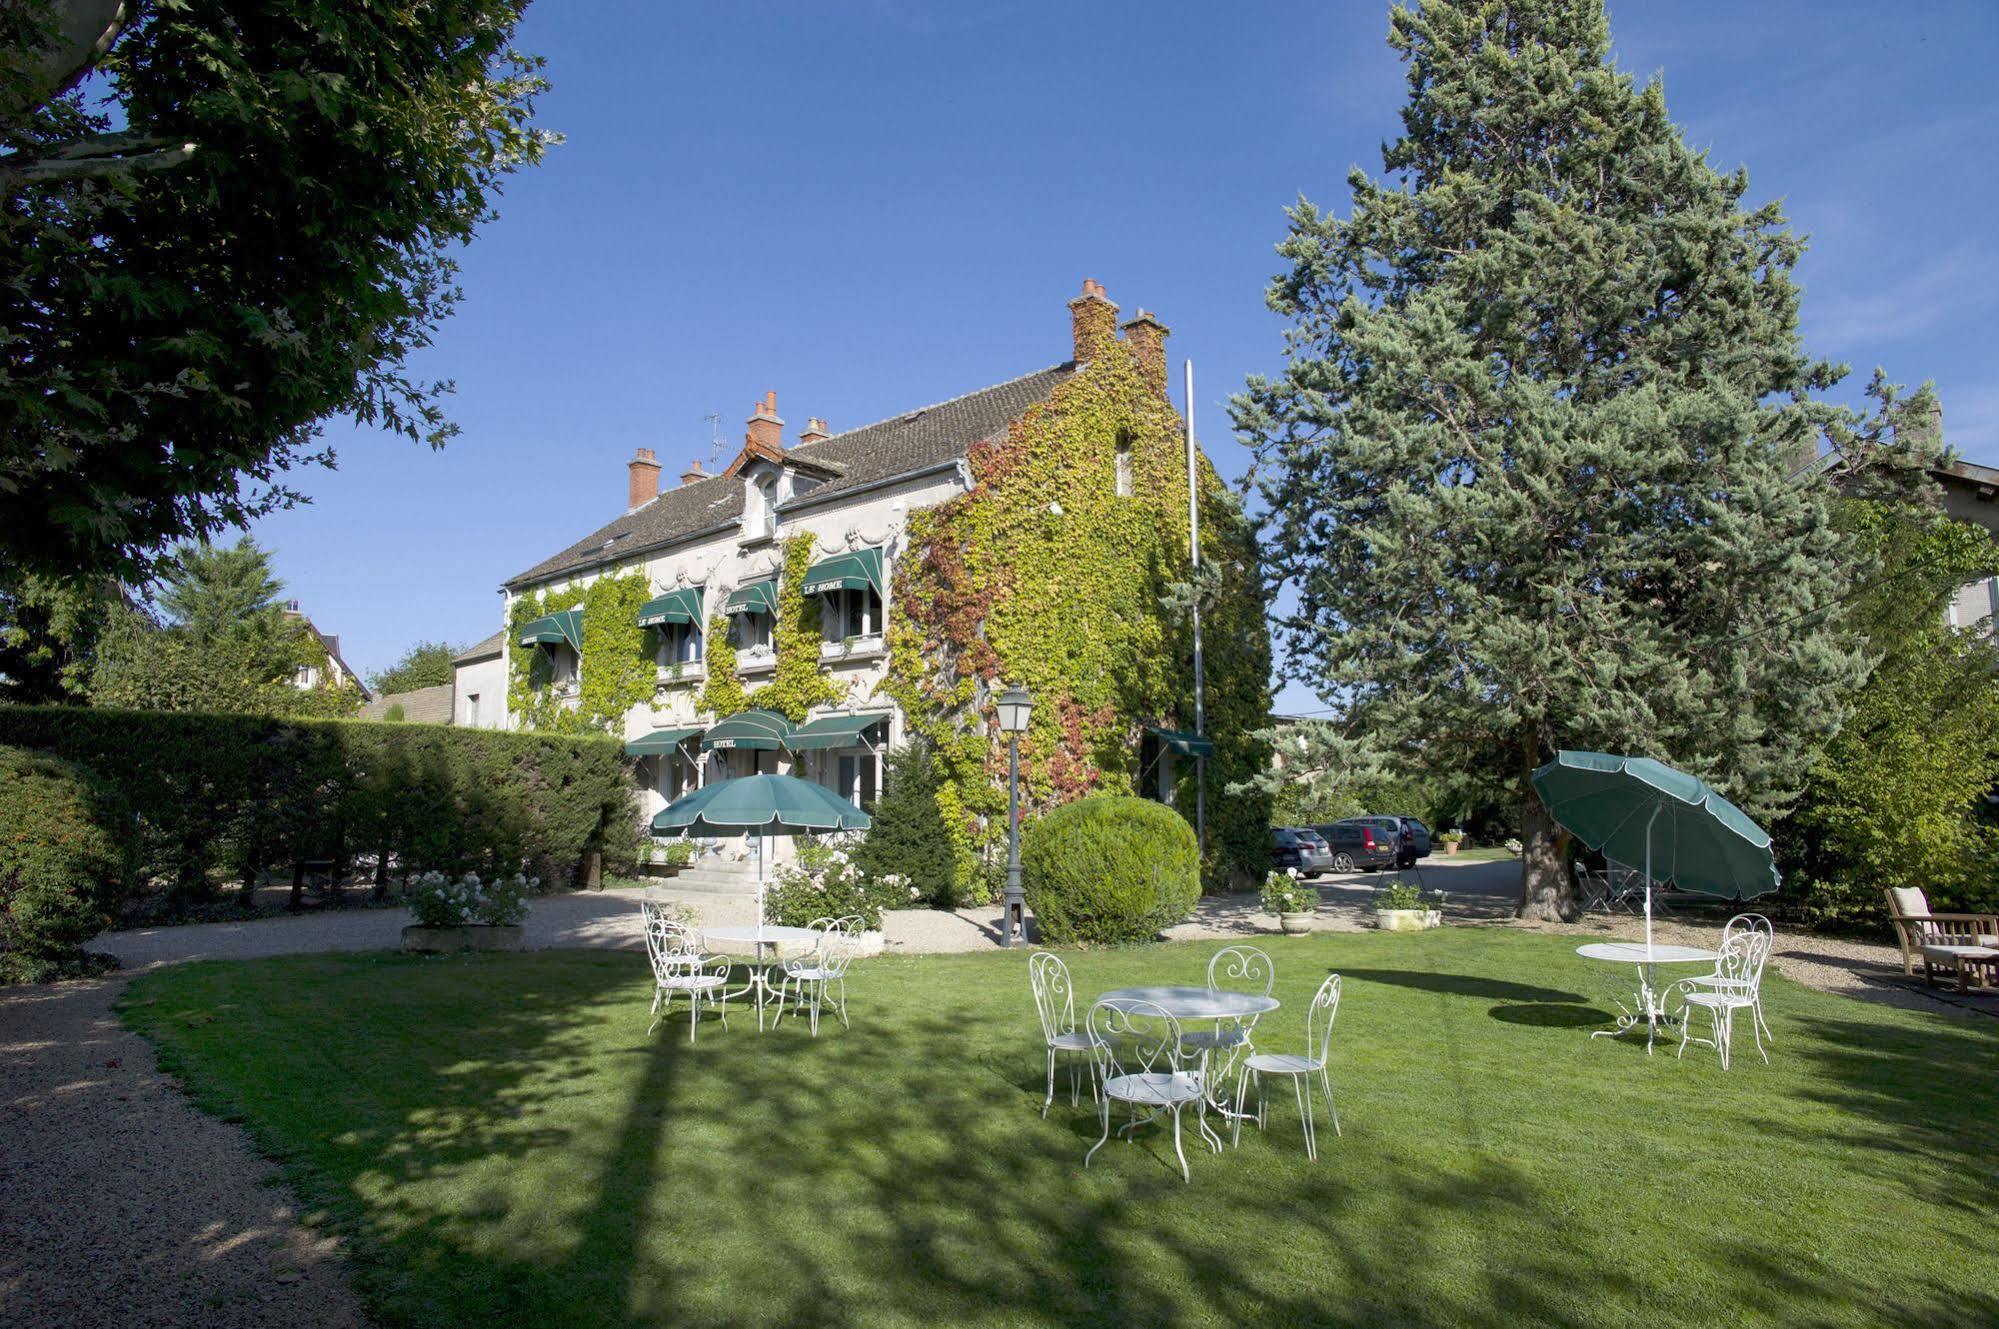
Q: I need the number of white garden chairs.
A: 10